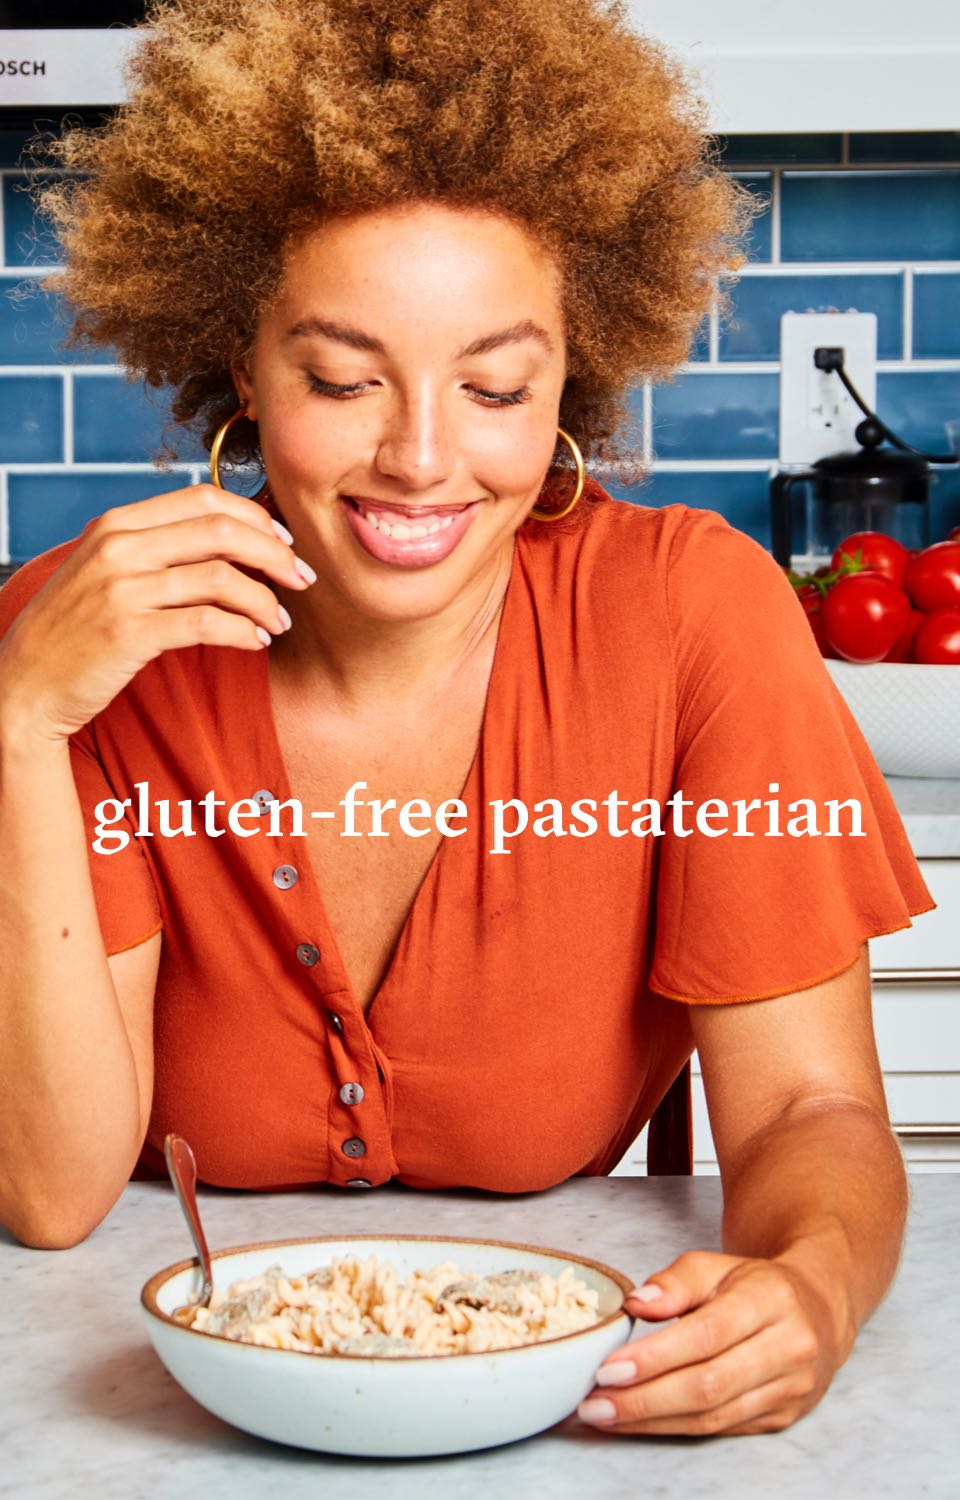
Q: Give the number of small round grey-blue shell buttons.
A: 7